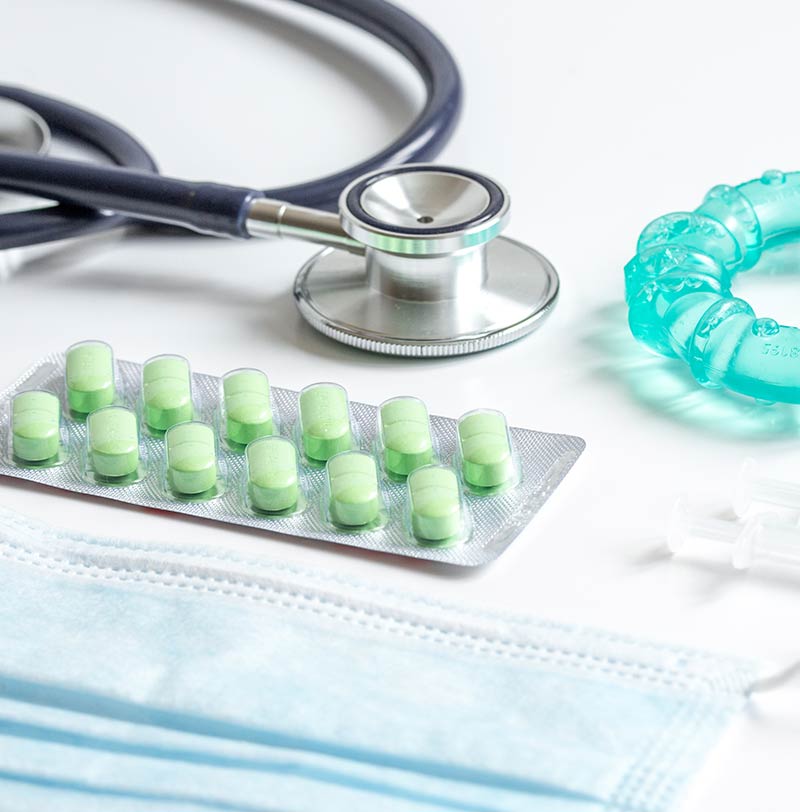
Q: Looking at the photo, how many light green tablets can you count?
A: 12